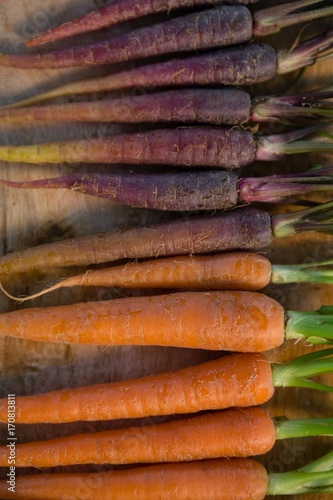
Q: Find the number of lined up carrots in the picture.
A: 12